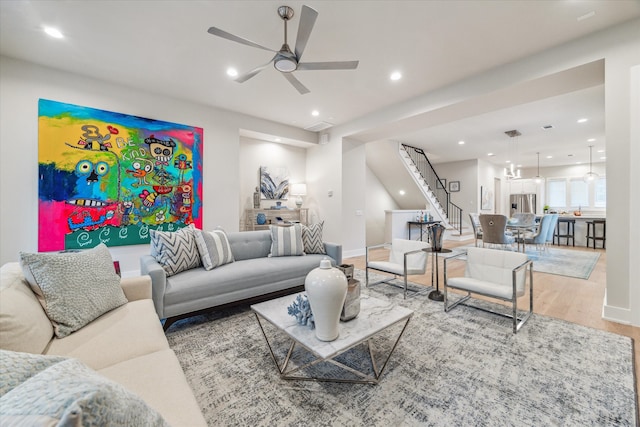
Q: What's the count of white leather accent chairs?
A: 2